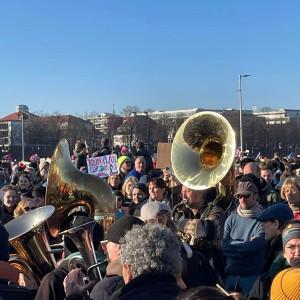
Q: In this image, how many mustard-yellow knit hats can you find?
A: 1